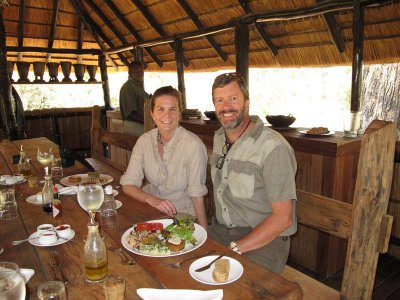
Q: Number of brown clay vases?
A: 7